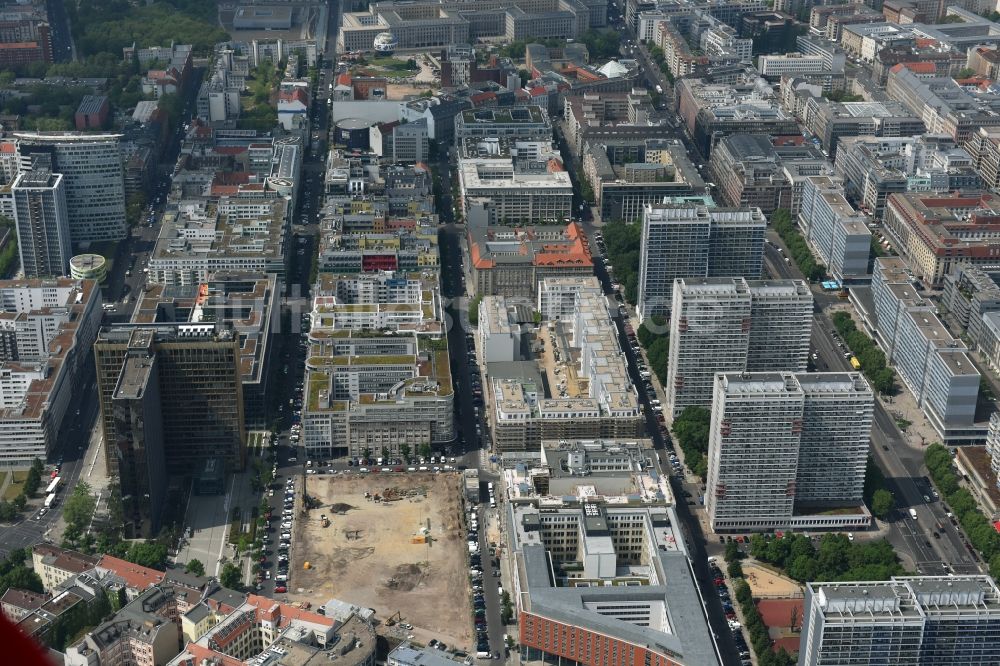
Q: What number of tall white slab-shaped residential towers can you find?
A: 4